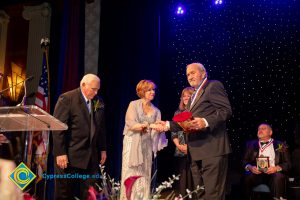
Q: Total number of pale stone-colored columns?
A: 2